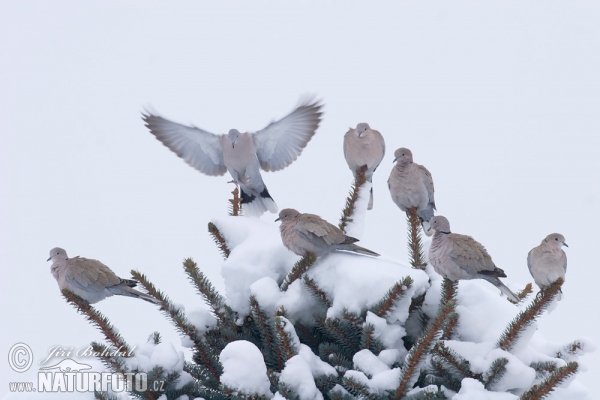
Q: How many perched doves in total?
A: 6